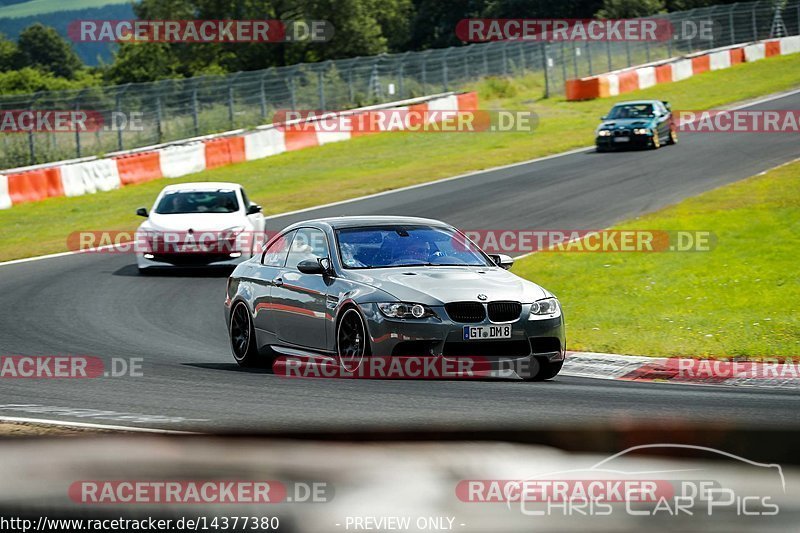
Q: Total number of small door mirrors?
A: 6